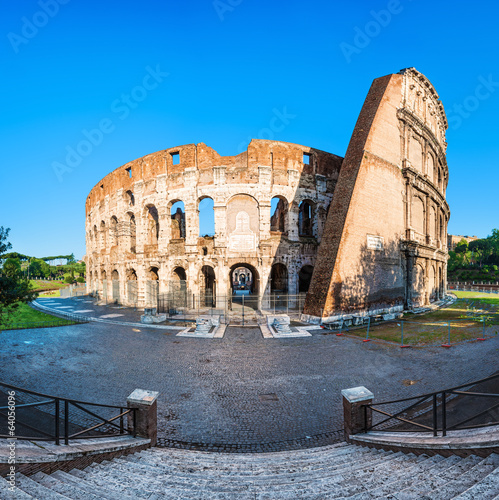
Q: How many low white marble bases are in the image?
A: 2